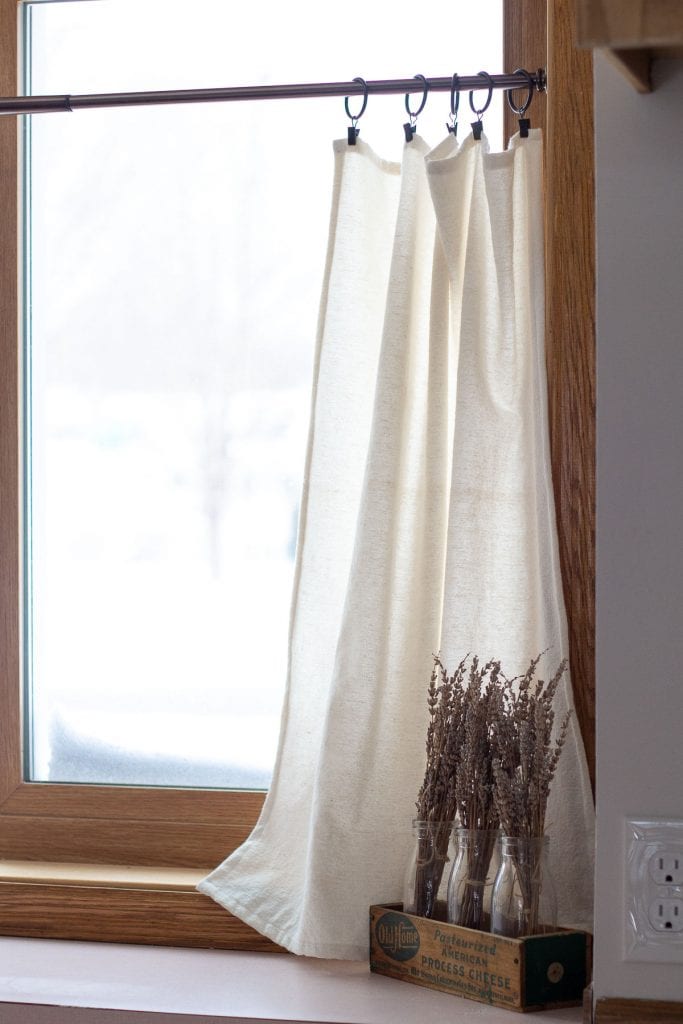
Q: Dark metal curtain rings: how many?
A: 5